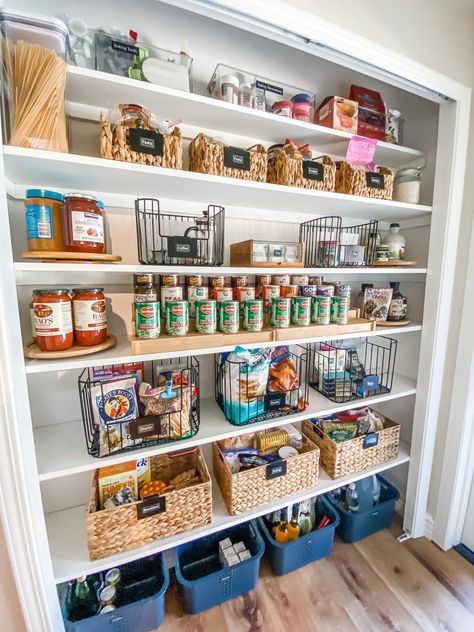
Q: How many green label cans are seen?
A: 9